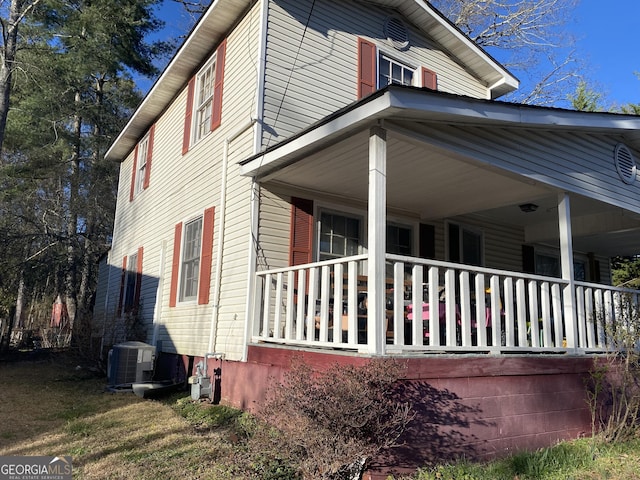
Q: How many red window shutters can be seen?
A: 11